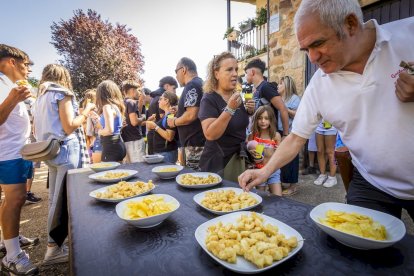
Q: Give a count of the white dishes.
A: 10